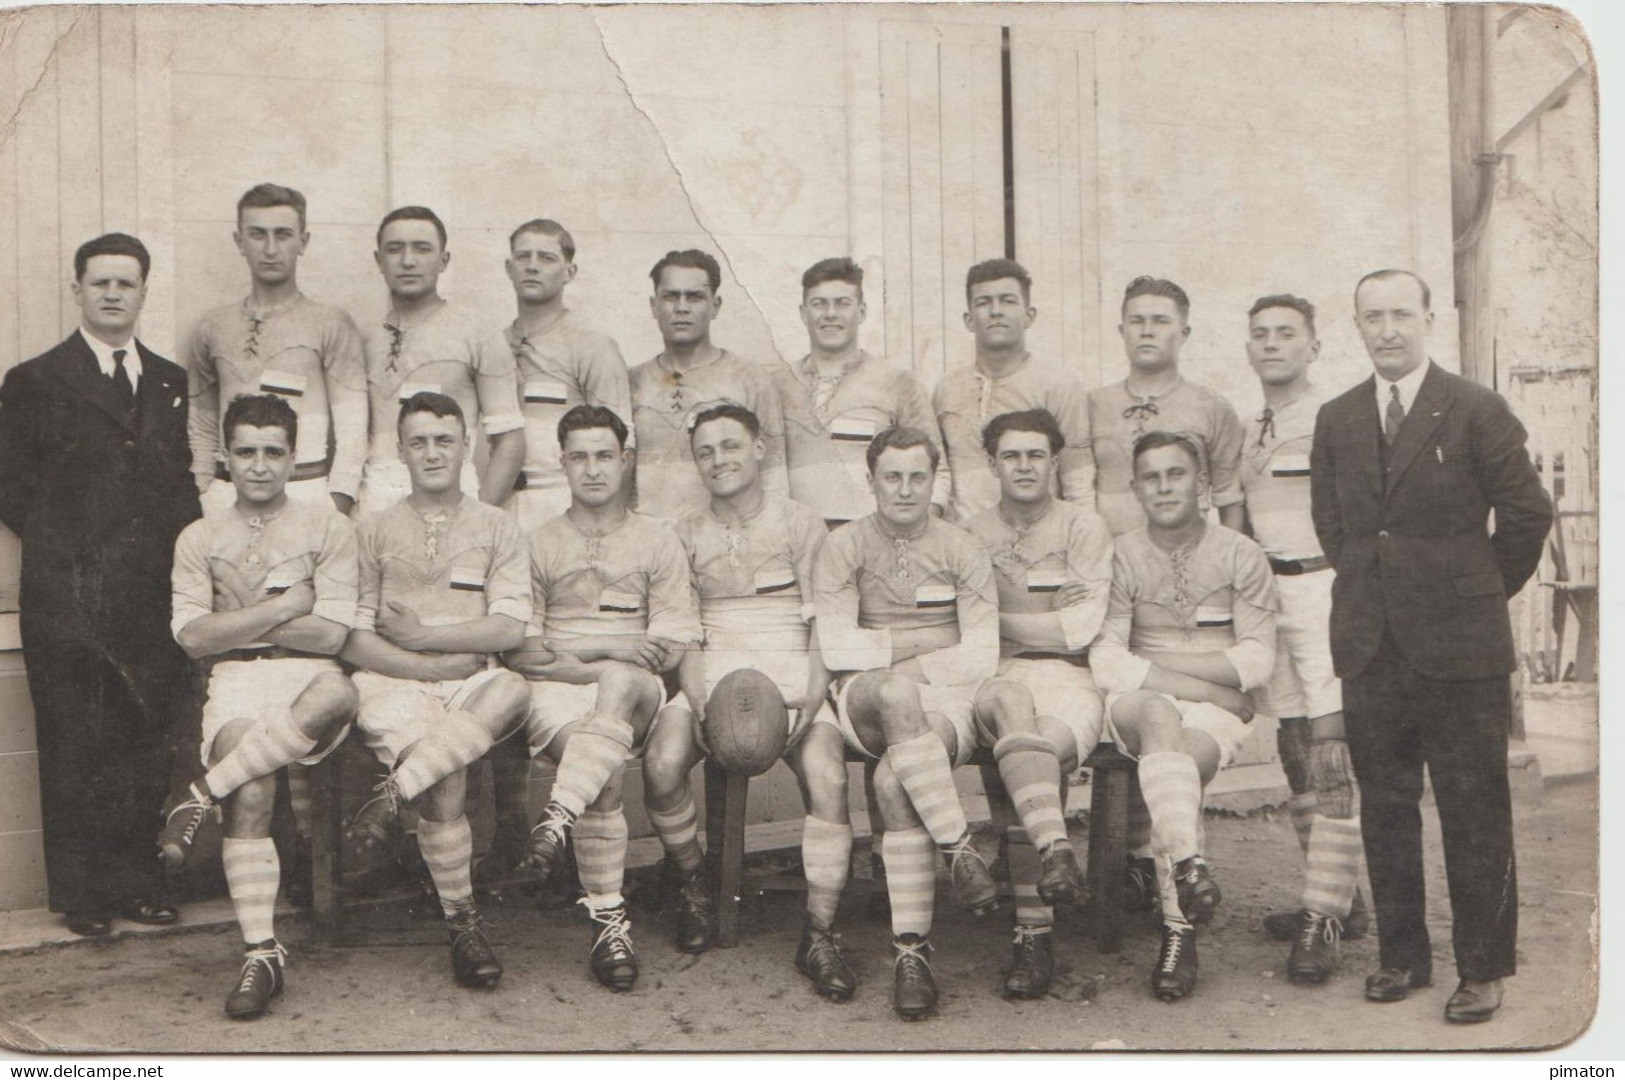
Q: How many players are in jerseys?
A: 15